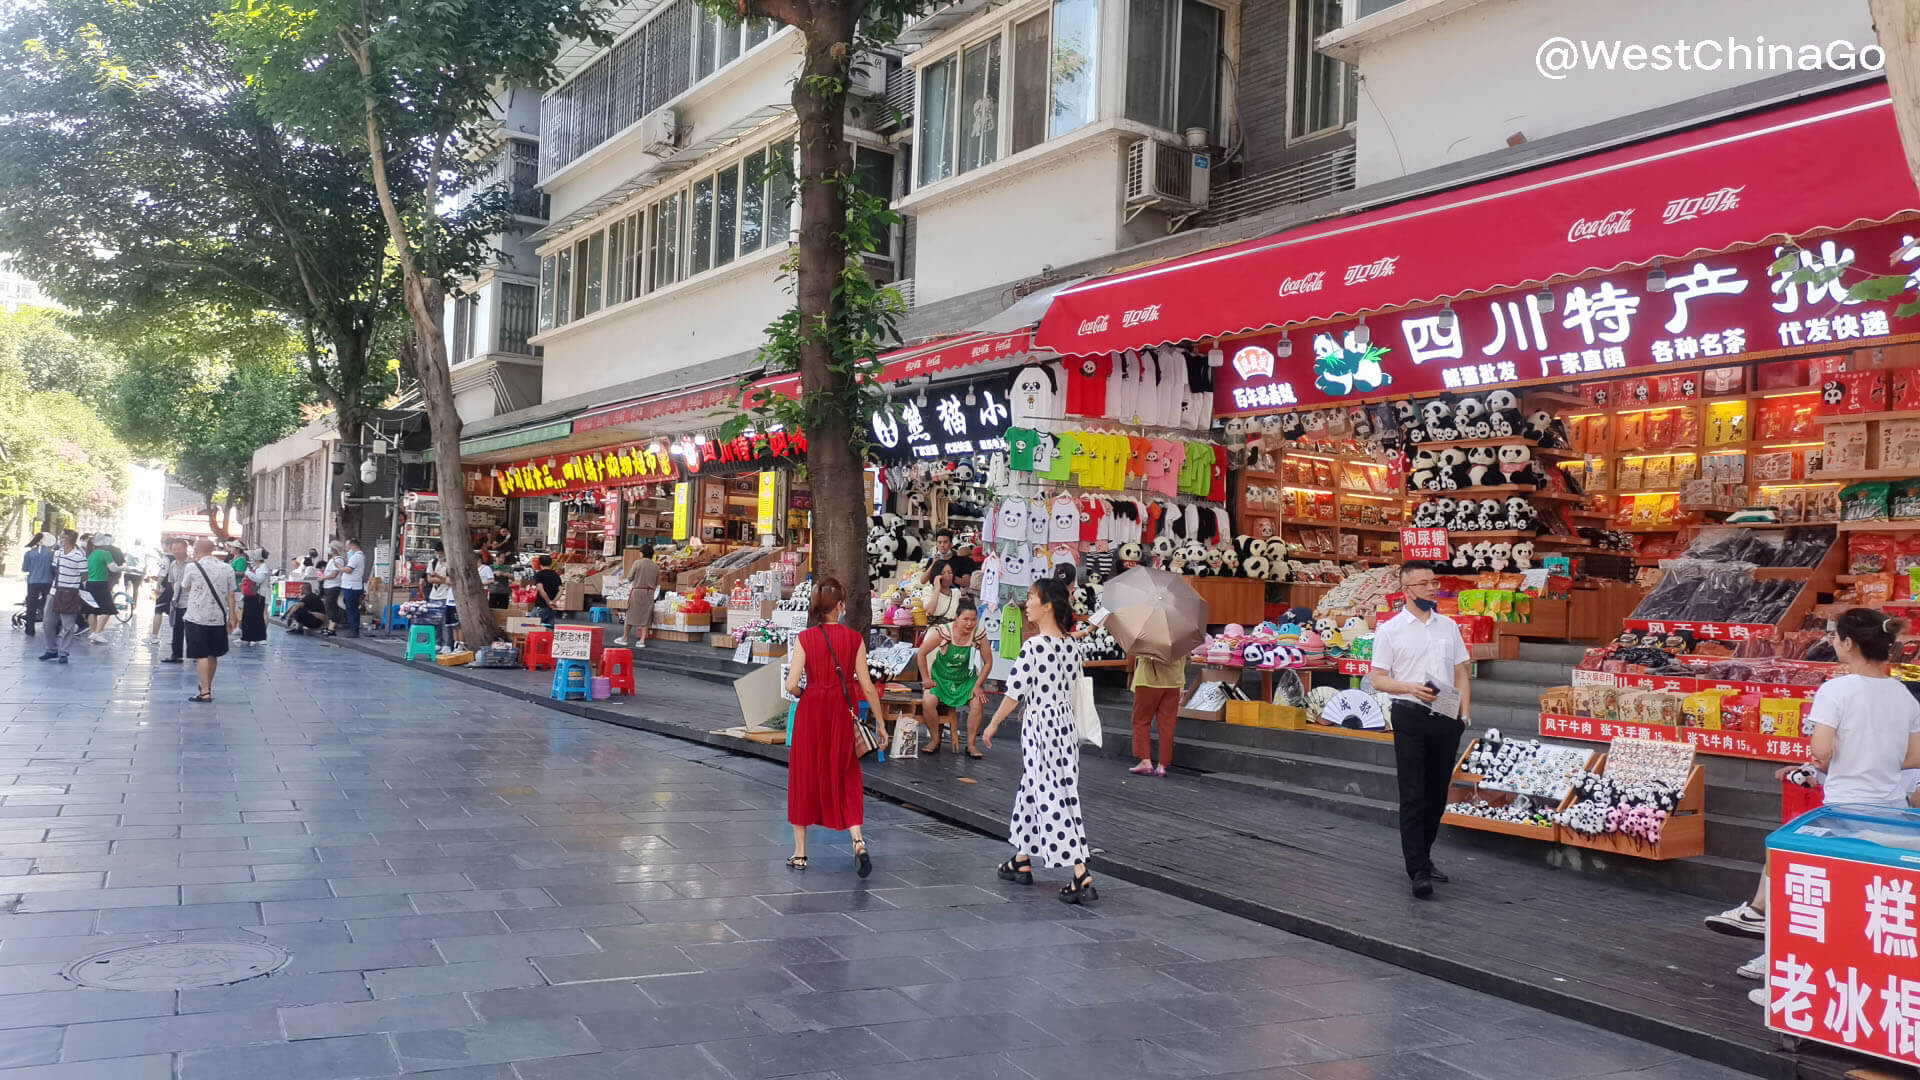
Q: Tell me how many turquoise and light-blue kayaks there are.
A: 0